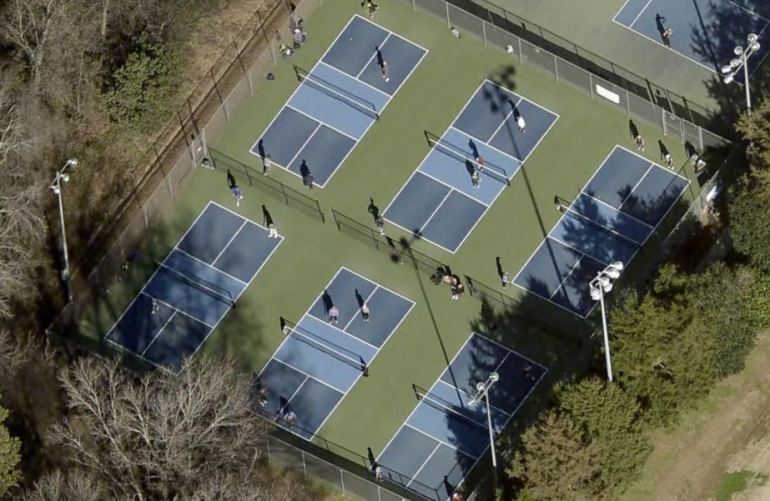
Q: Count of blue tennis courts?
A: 7